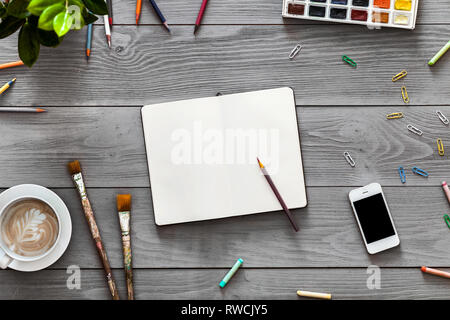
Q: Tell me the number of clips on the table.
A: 12